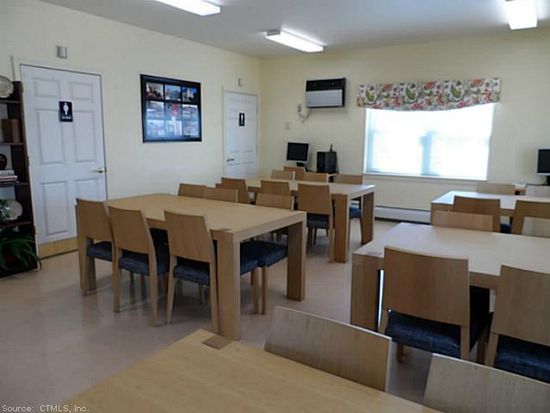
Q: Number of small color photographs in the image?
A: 9